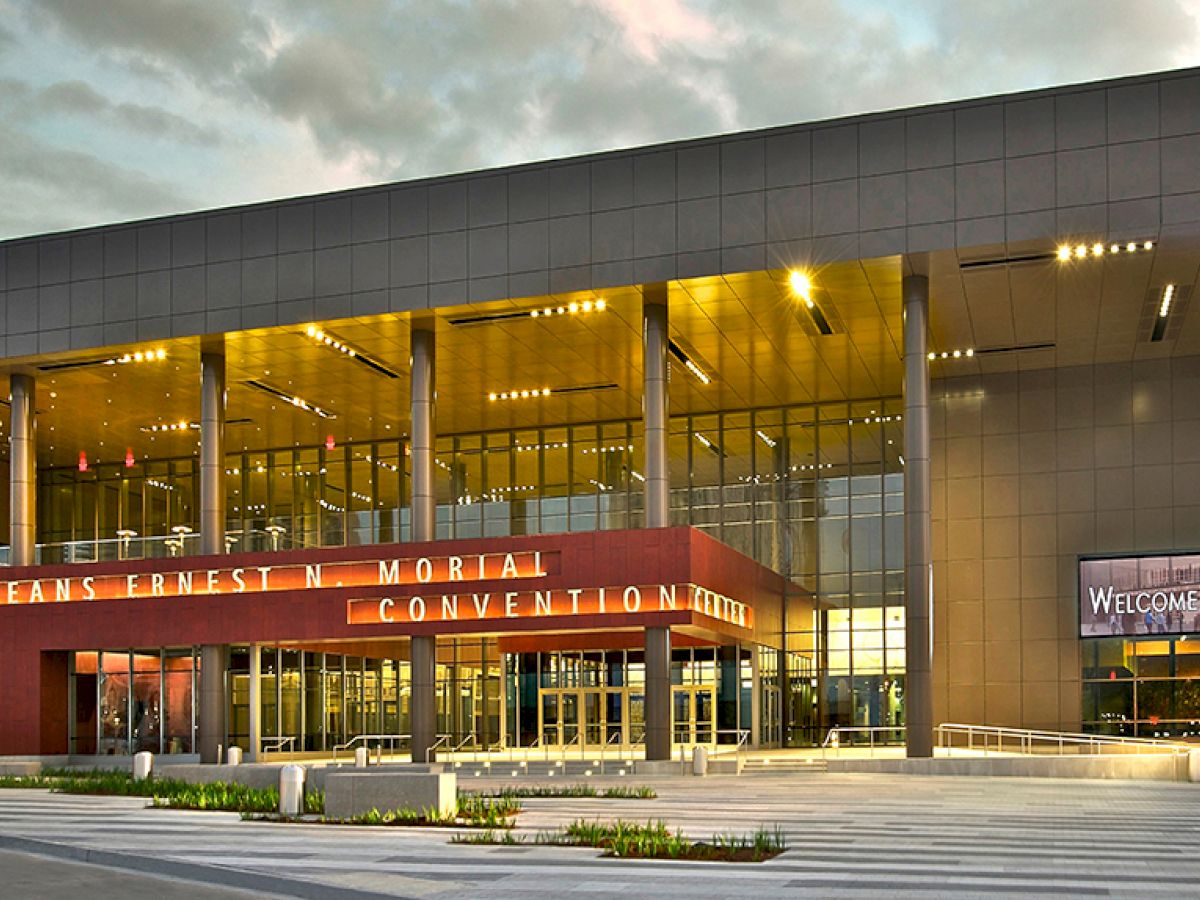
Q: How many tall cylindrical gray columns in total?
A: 5